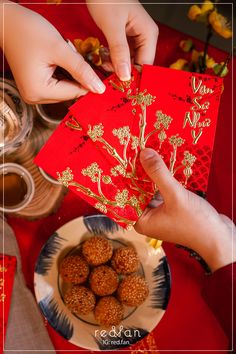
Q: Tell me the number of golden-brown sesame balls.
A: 7